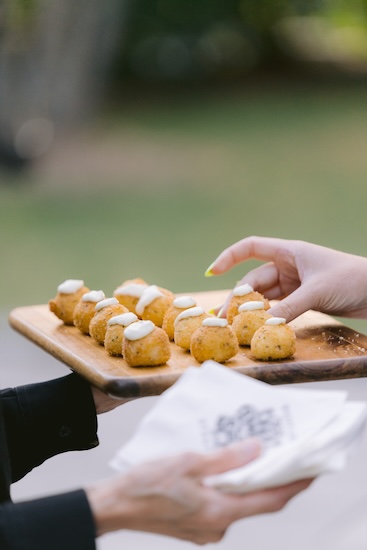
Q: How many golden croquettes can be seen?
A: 13